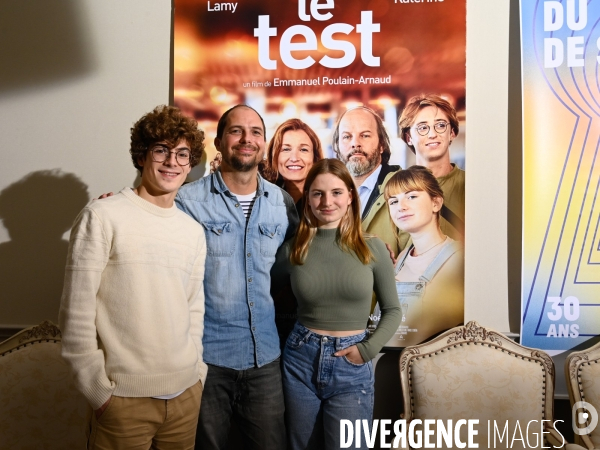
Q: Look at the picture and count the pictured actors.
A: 4